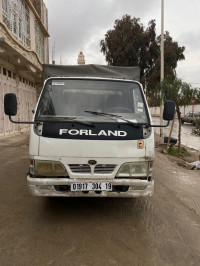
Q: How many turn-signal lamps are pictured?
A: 2